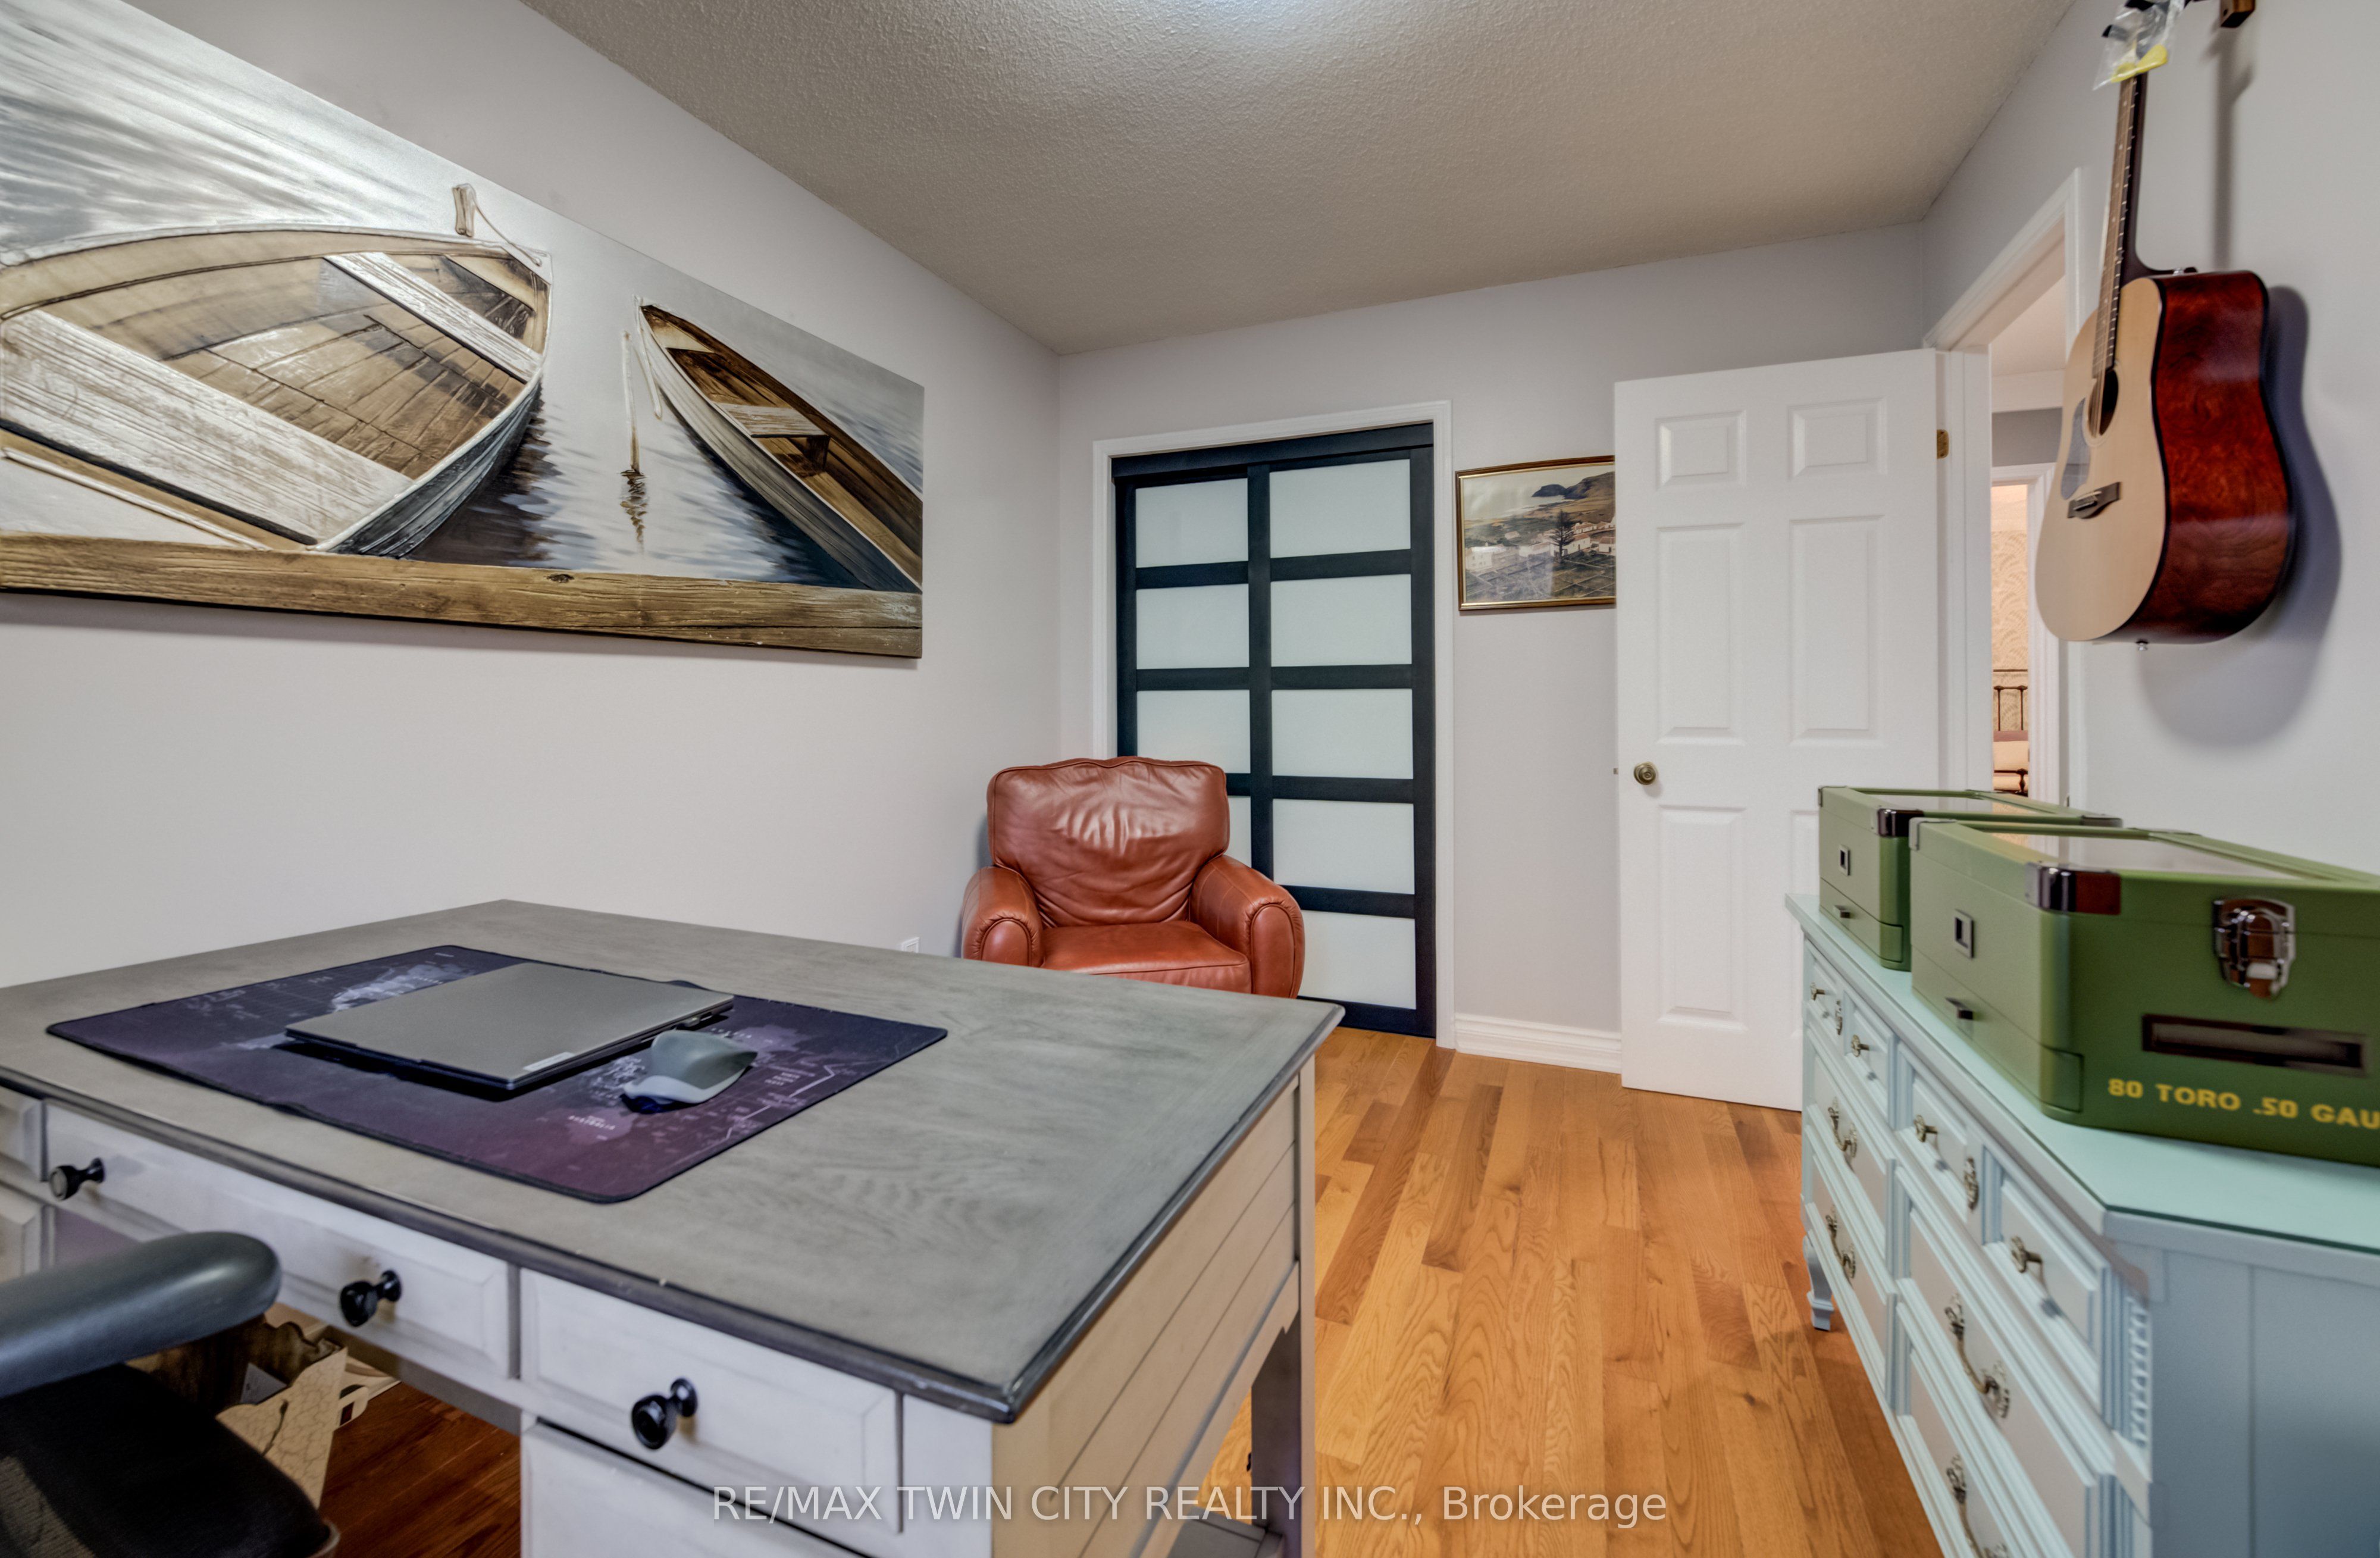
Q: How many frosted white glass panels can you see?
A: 9